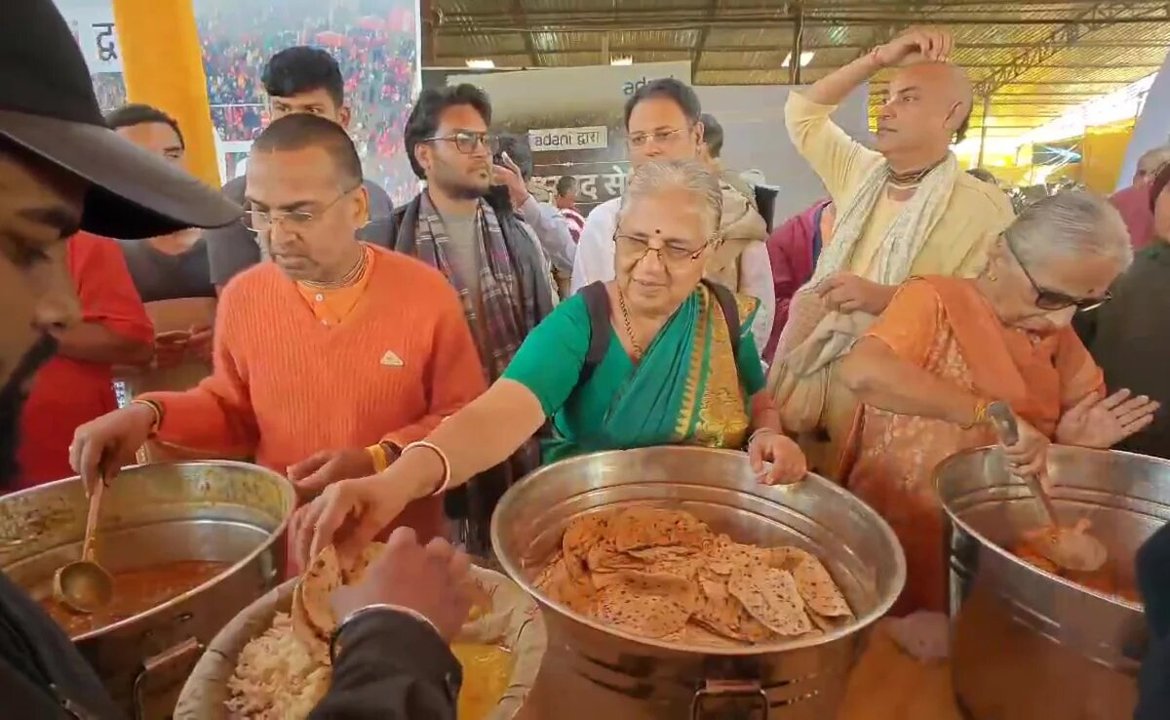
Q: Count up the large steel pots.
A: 3